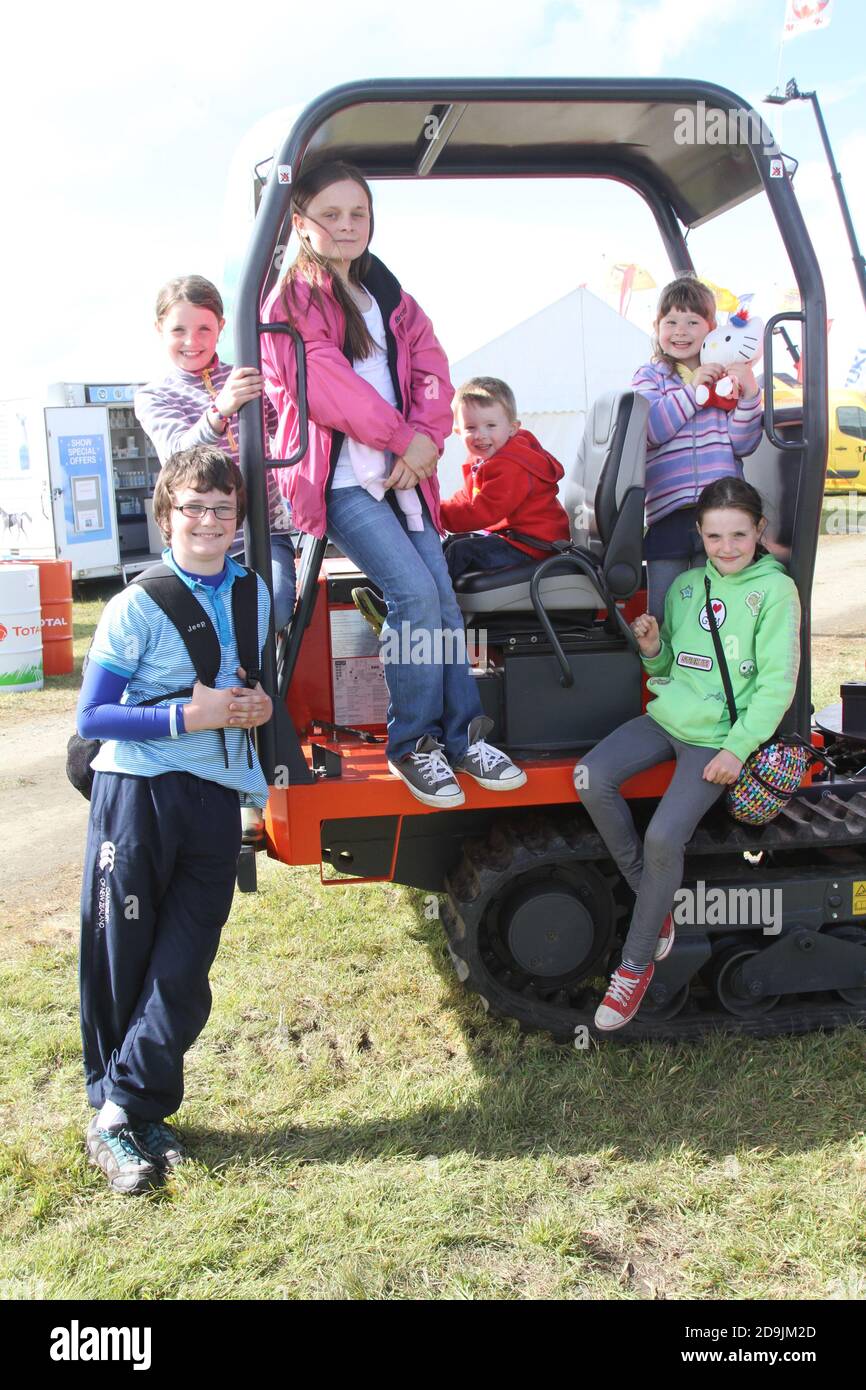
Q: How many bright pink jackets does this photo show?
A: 1